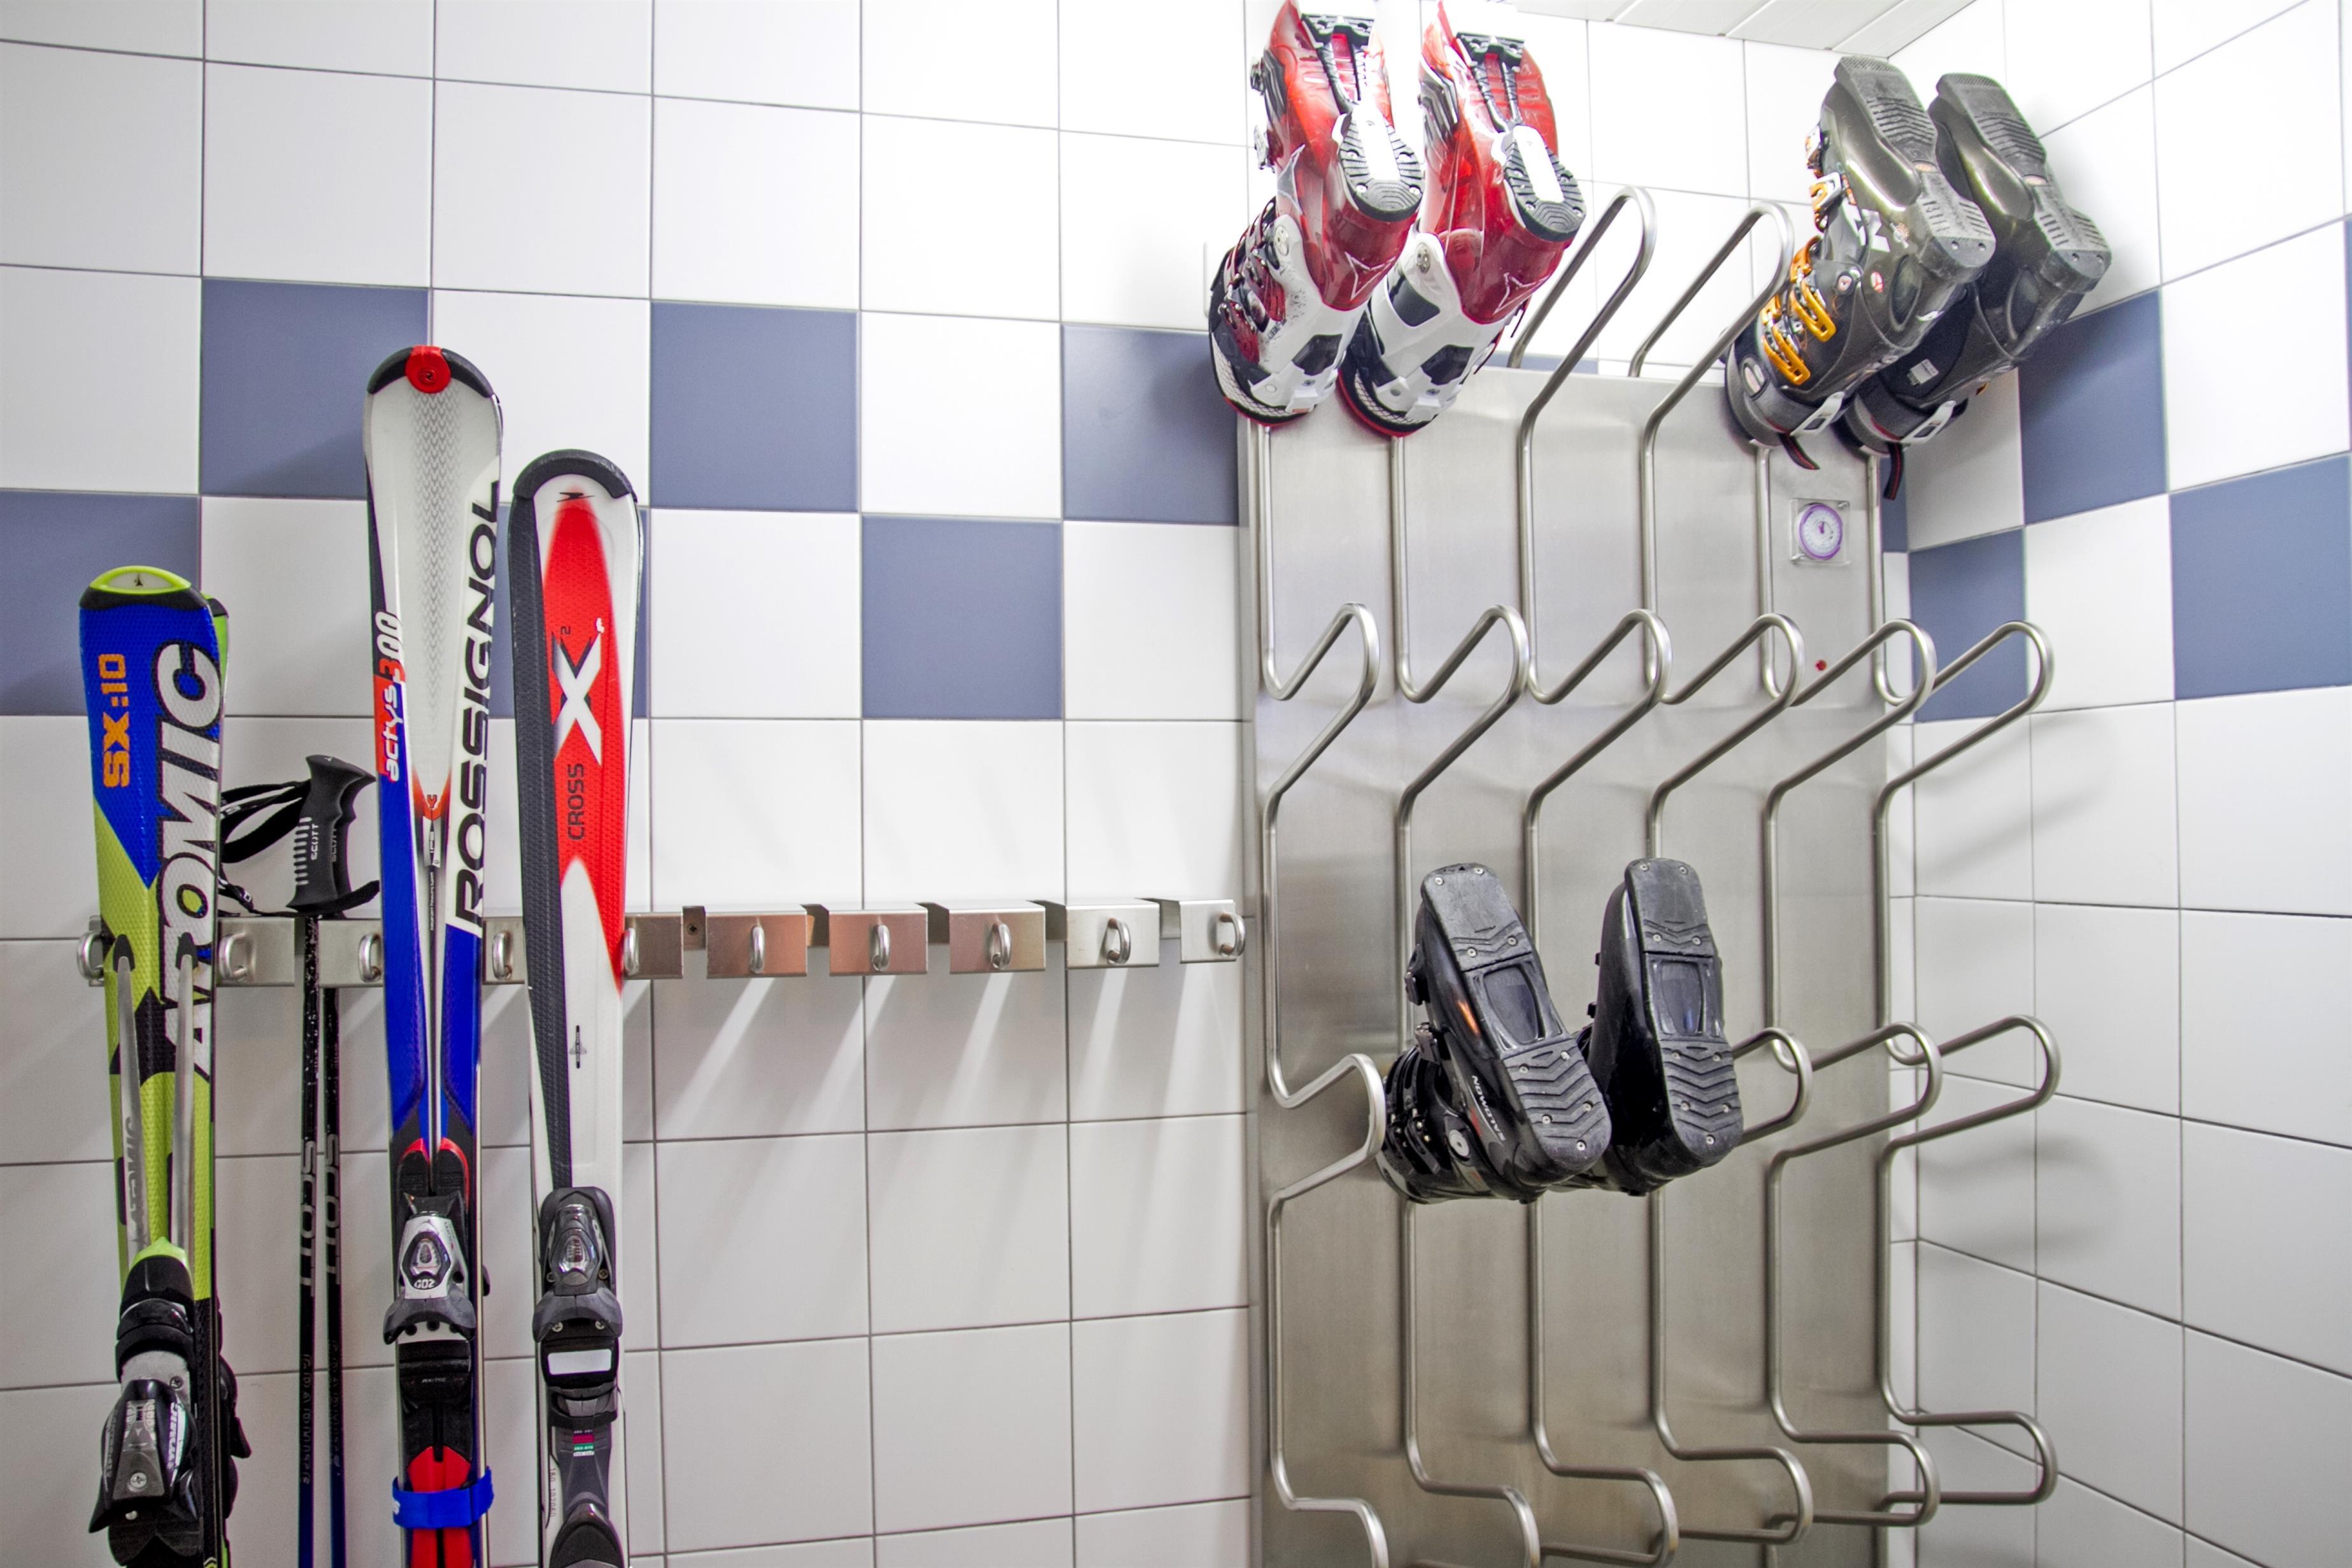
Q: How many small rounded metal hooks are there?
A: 10